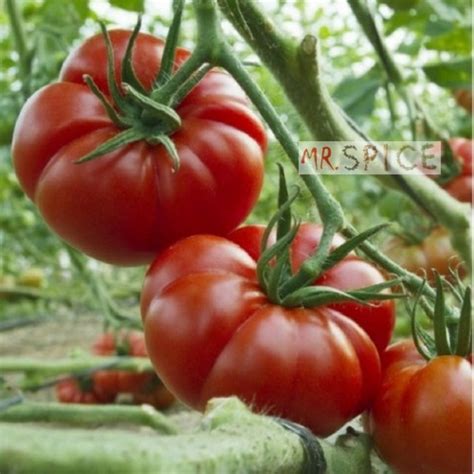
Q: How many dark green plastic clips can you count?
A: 1